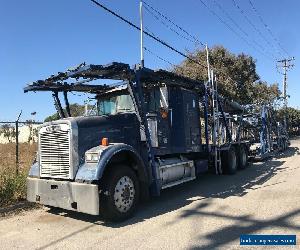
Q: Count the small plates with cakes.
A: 0